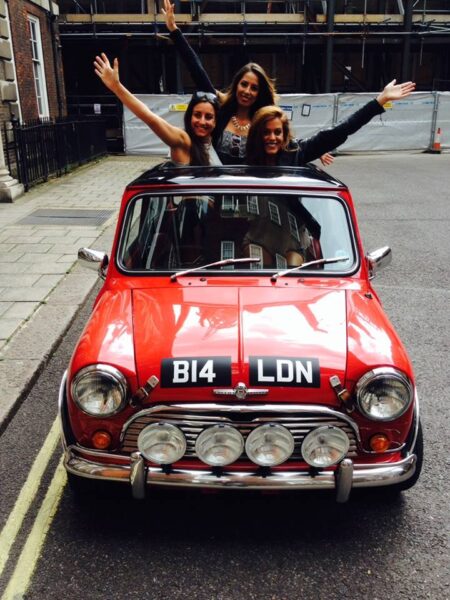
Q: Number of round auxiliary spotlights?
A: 4